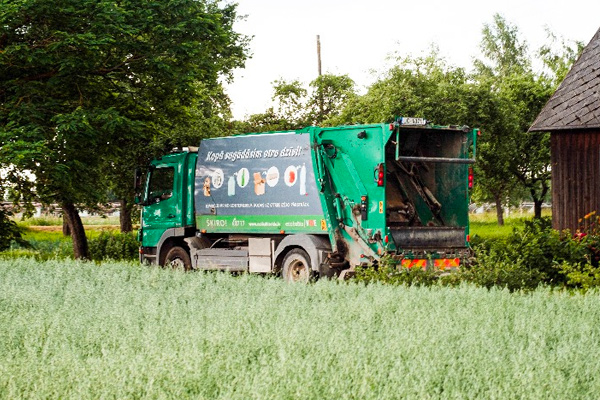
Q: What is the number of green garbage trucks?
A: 1